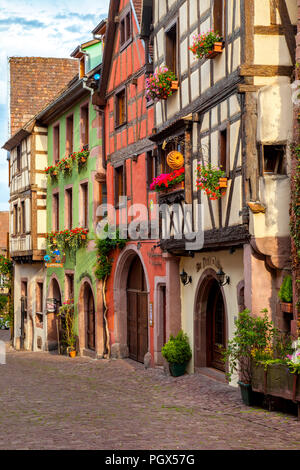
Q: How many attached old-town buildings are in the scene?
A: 4